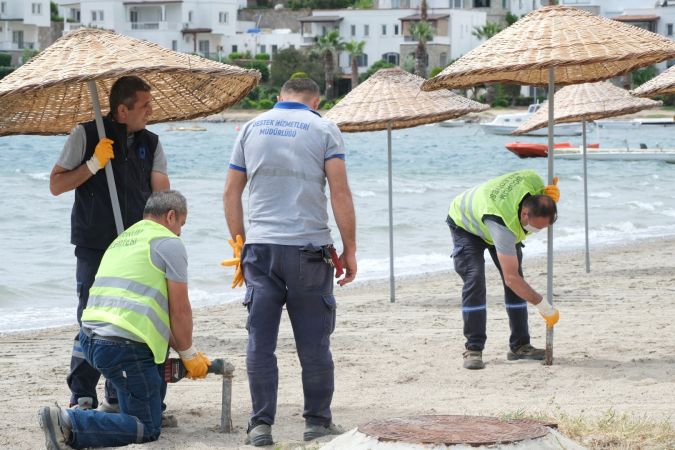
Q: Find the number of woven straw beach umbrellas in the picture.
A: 5